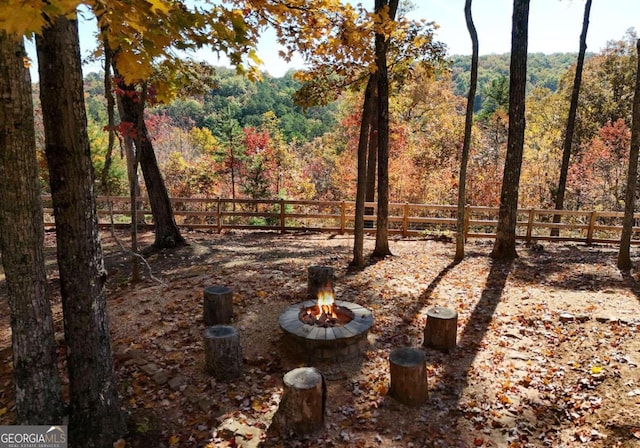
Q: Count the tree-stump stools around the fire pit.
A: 6